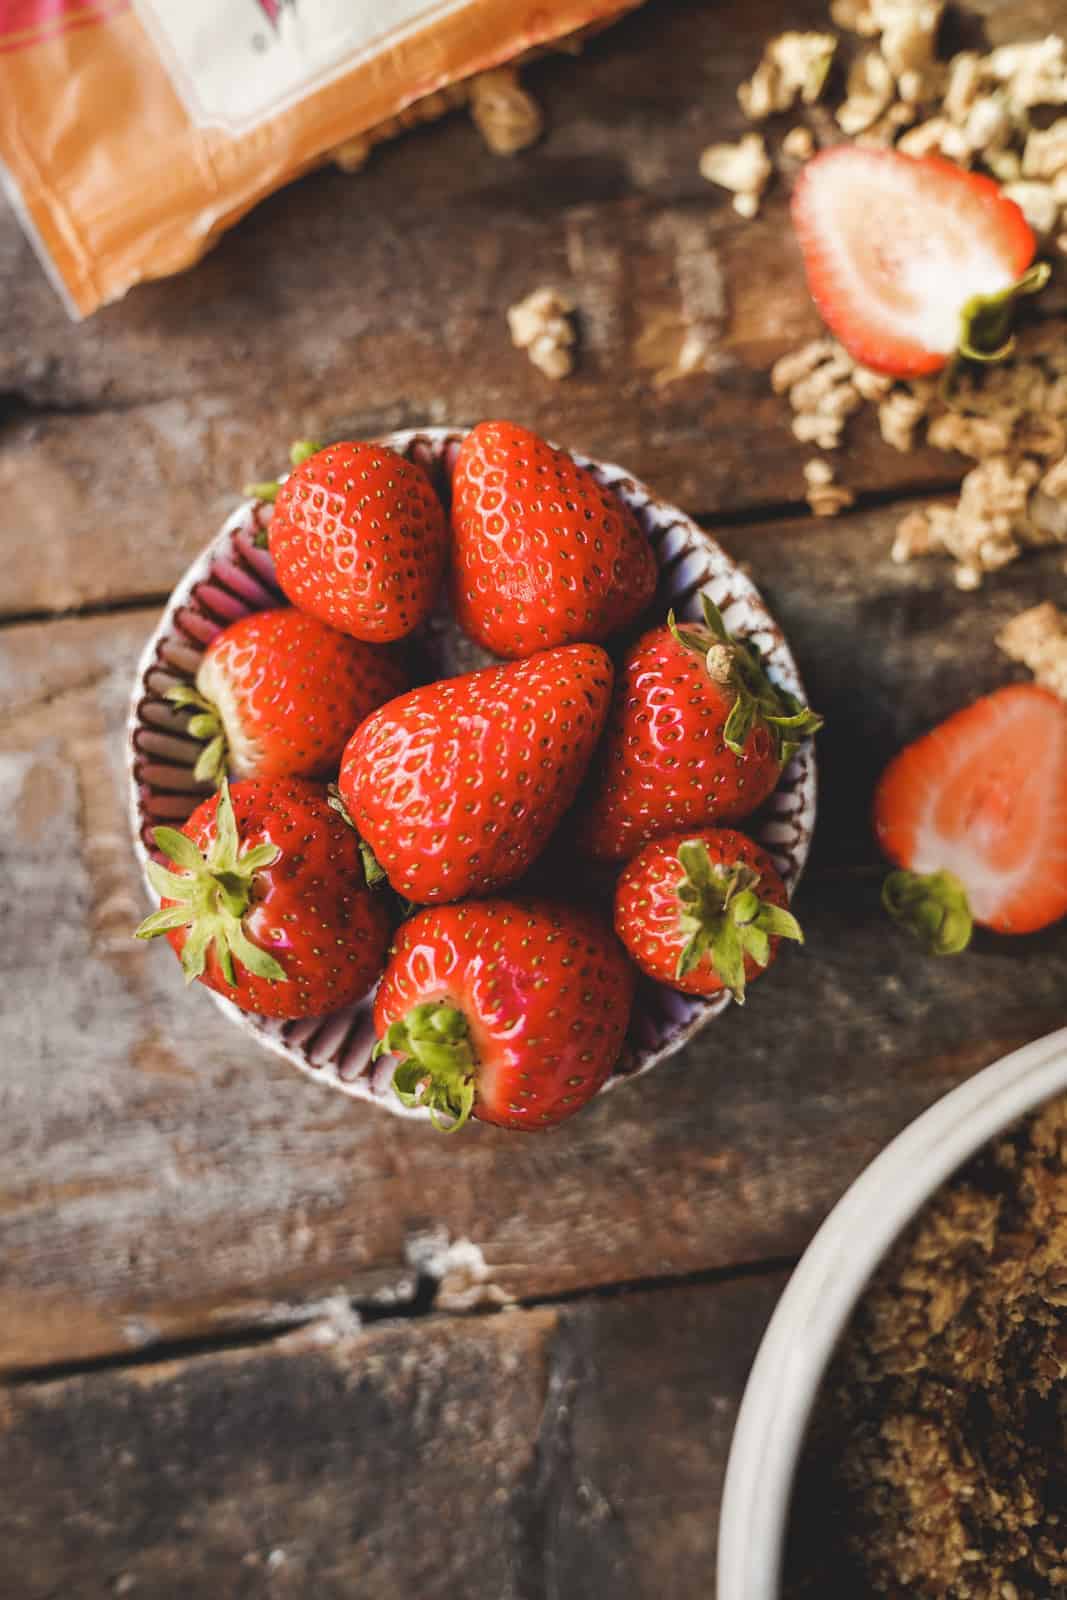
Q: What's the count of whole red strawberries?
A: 8